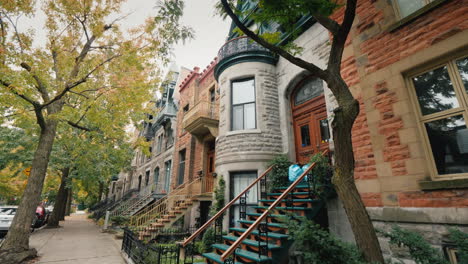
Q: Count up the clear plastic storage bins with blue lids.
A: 0